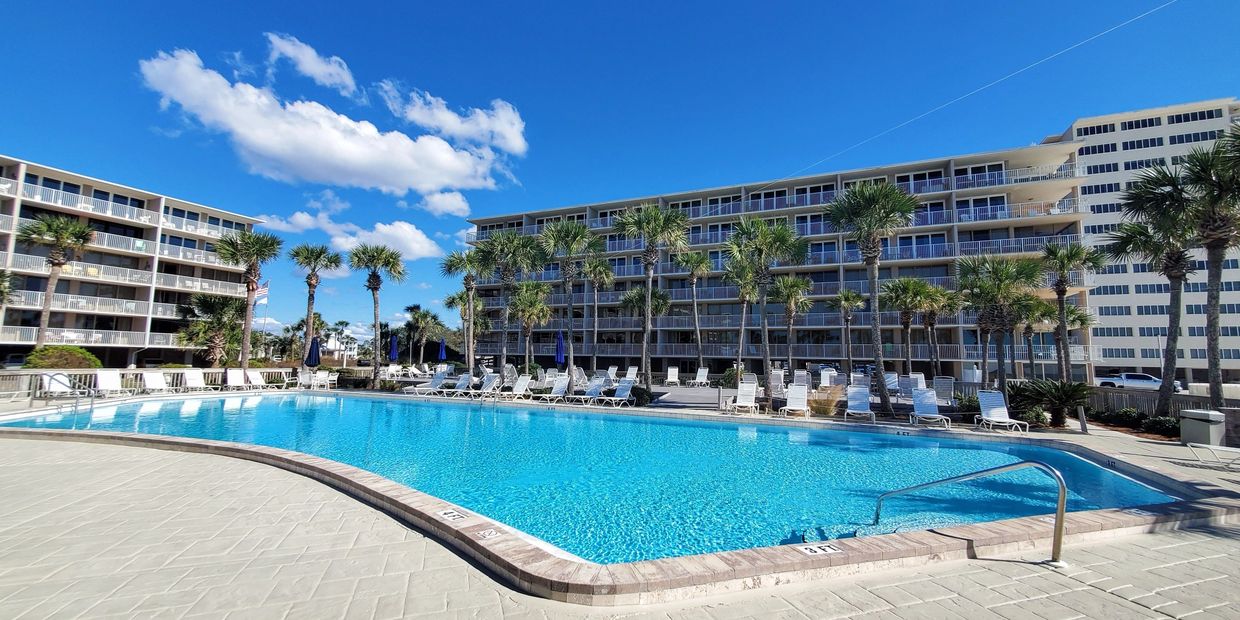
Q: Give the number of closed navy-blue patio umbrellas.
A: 4